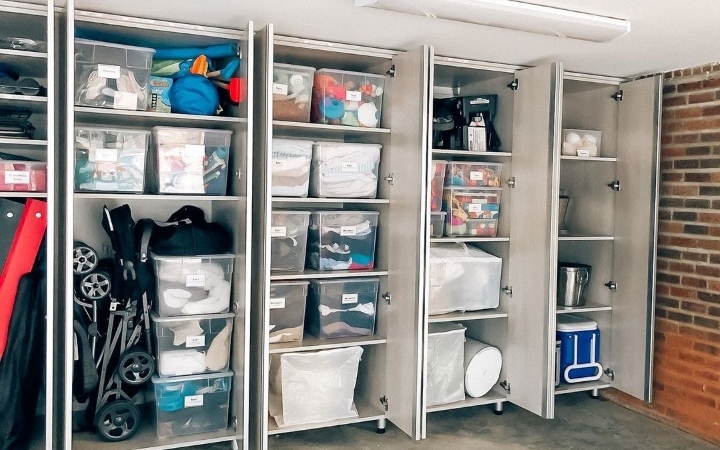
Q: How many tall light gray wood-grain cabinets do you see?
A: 5